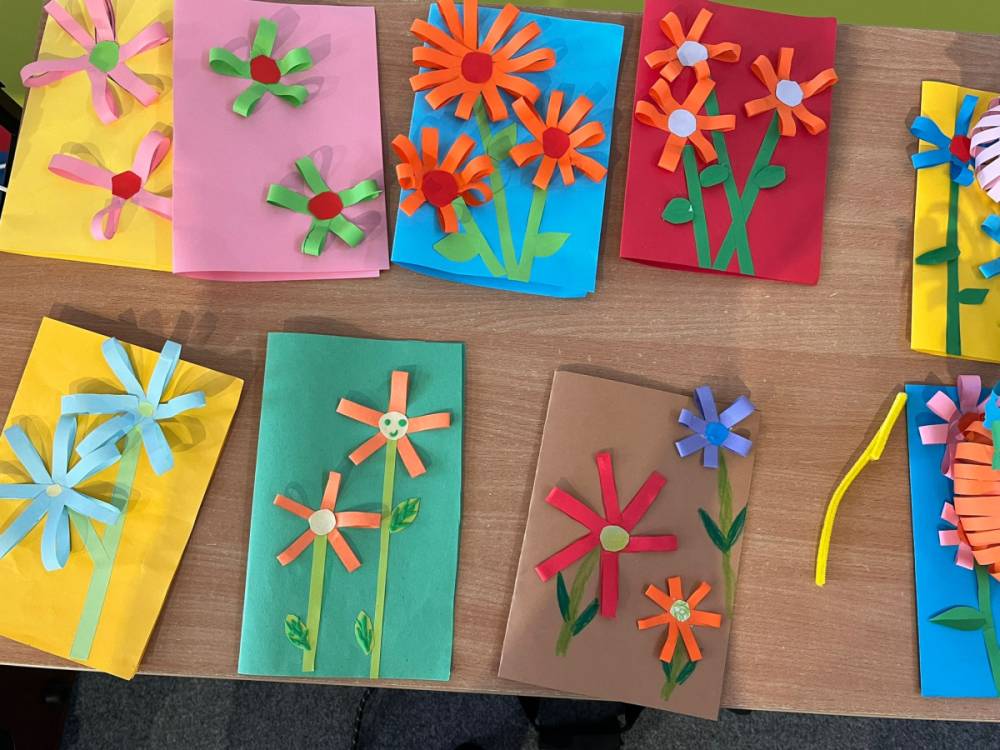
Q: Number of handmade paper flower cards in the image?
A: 9